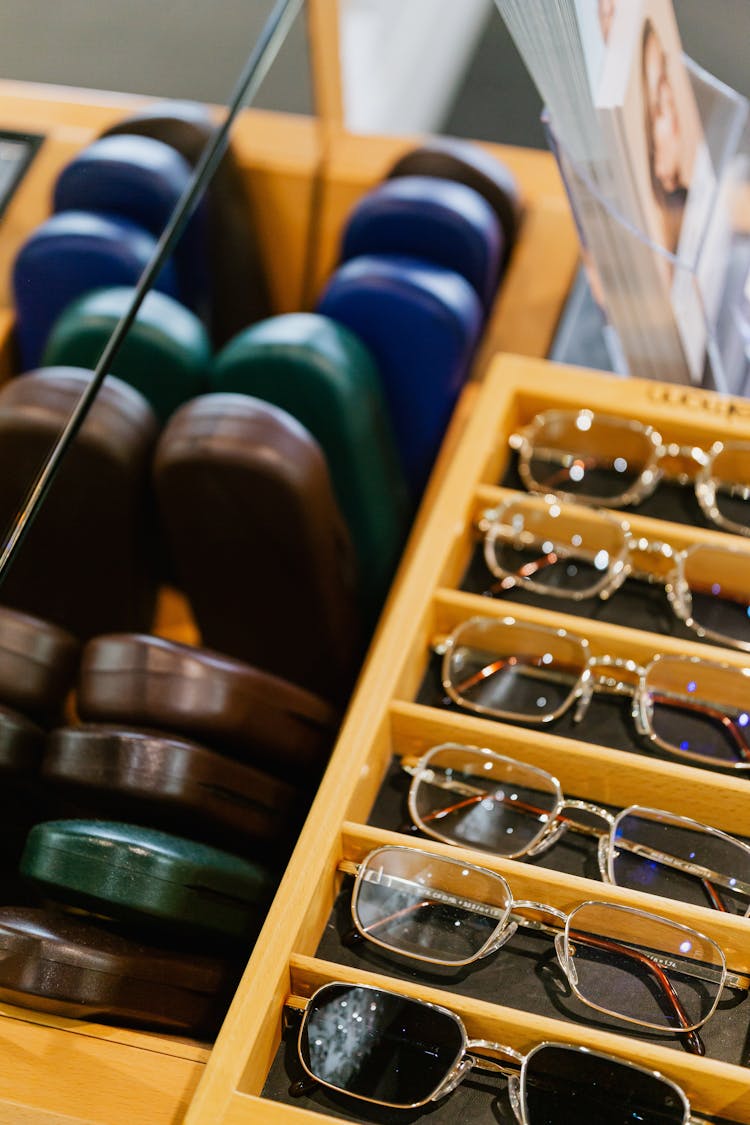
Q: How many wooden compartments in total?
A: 6